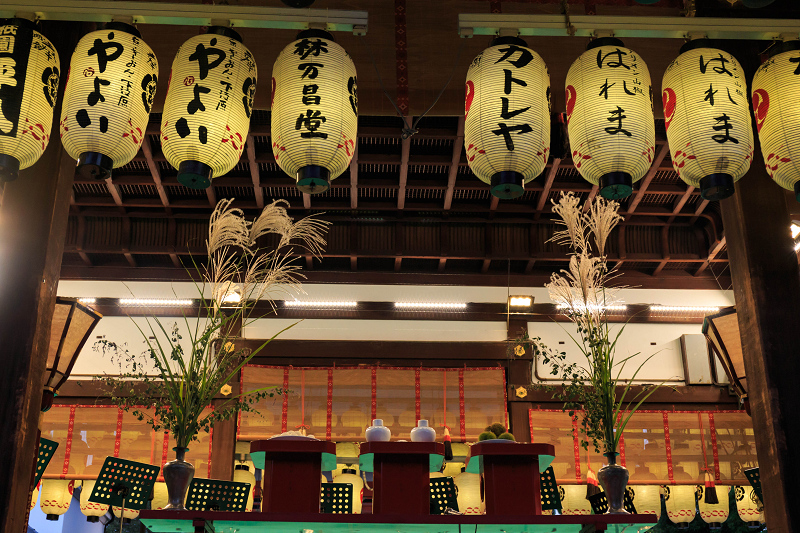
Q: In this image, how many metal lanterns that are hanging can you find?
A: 0